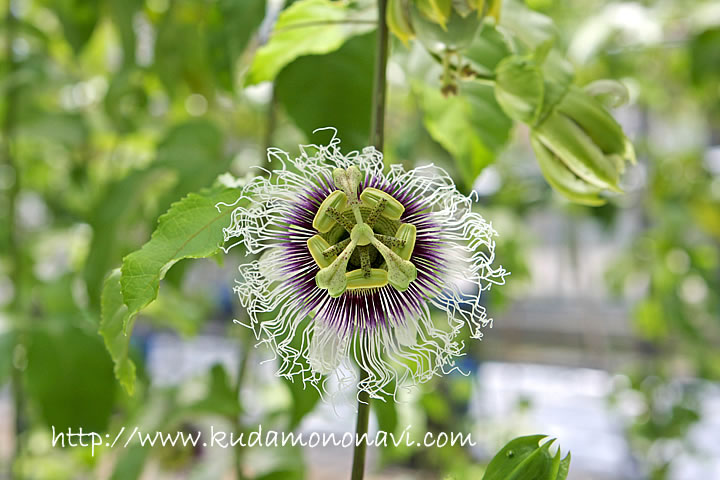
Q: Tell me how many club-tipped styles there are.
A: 3